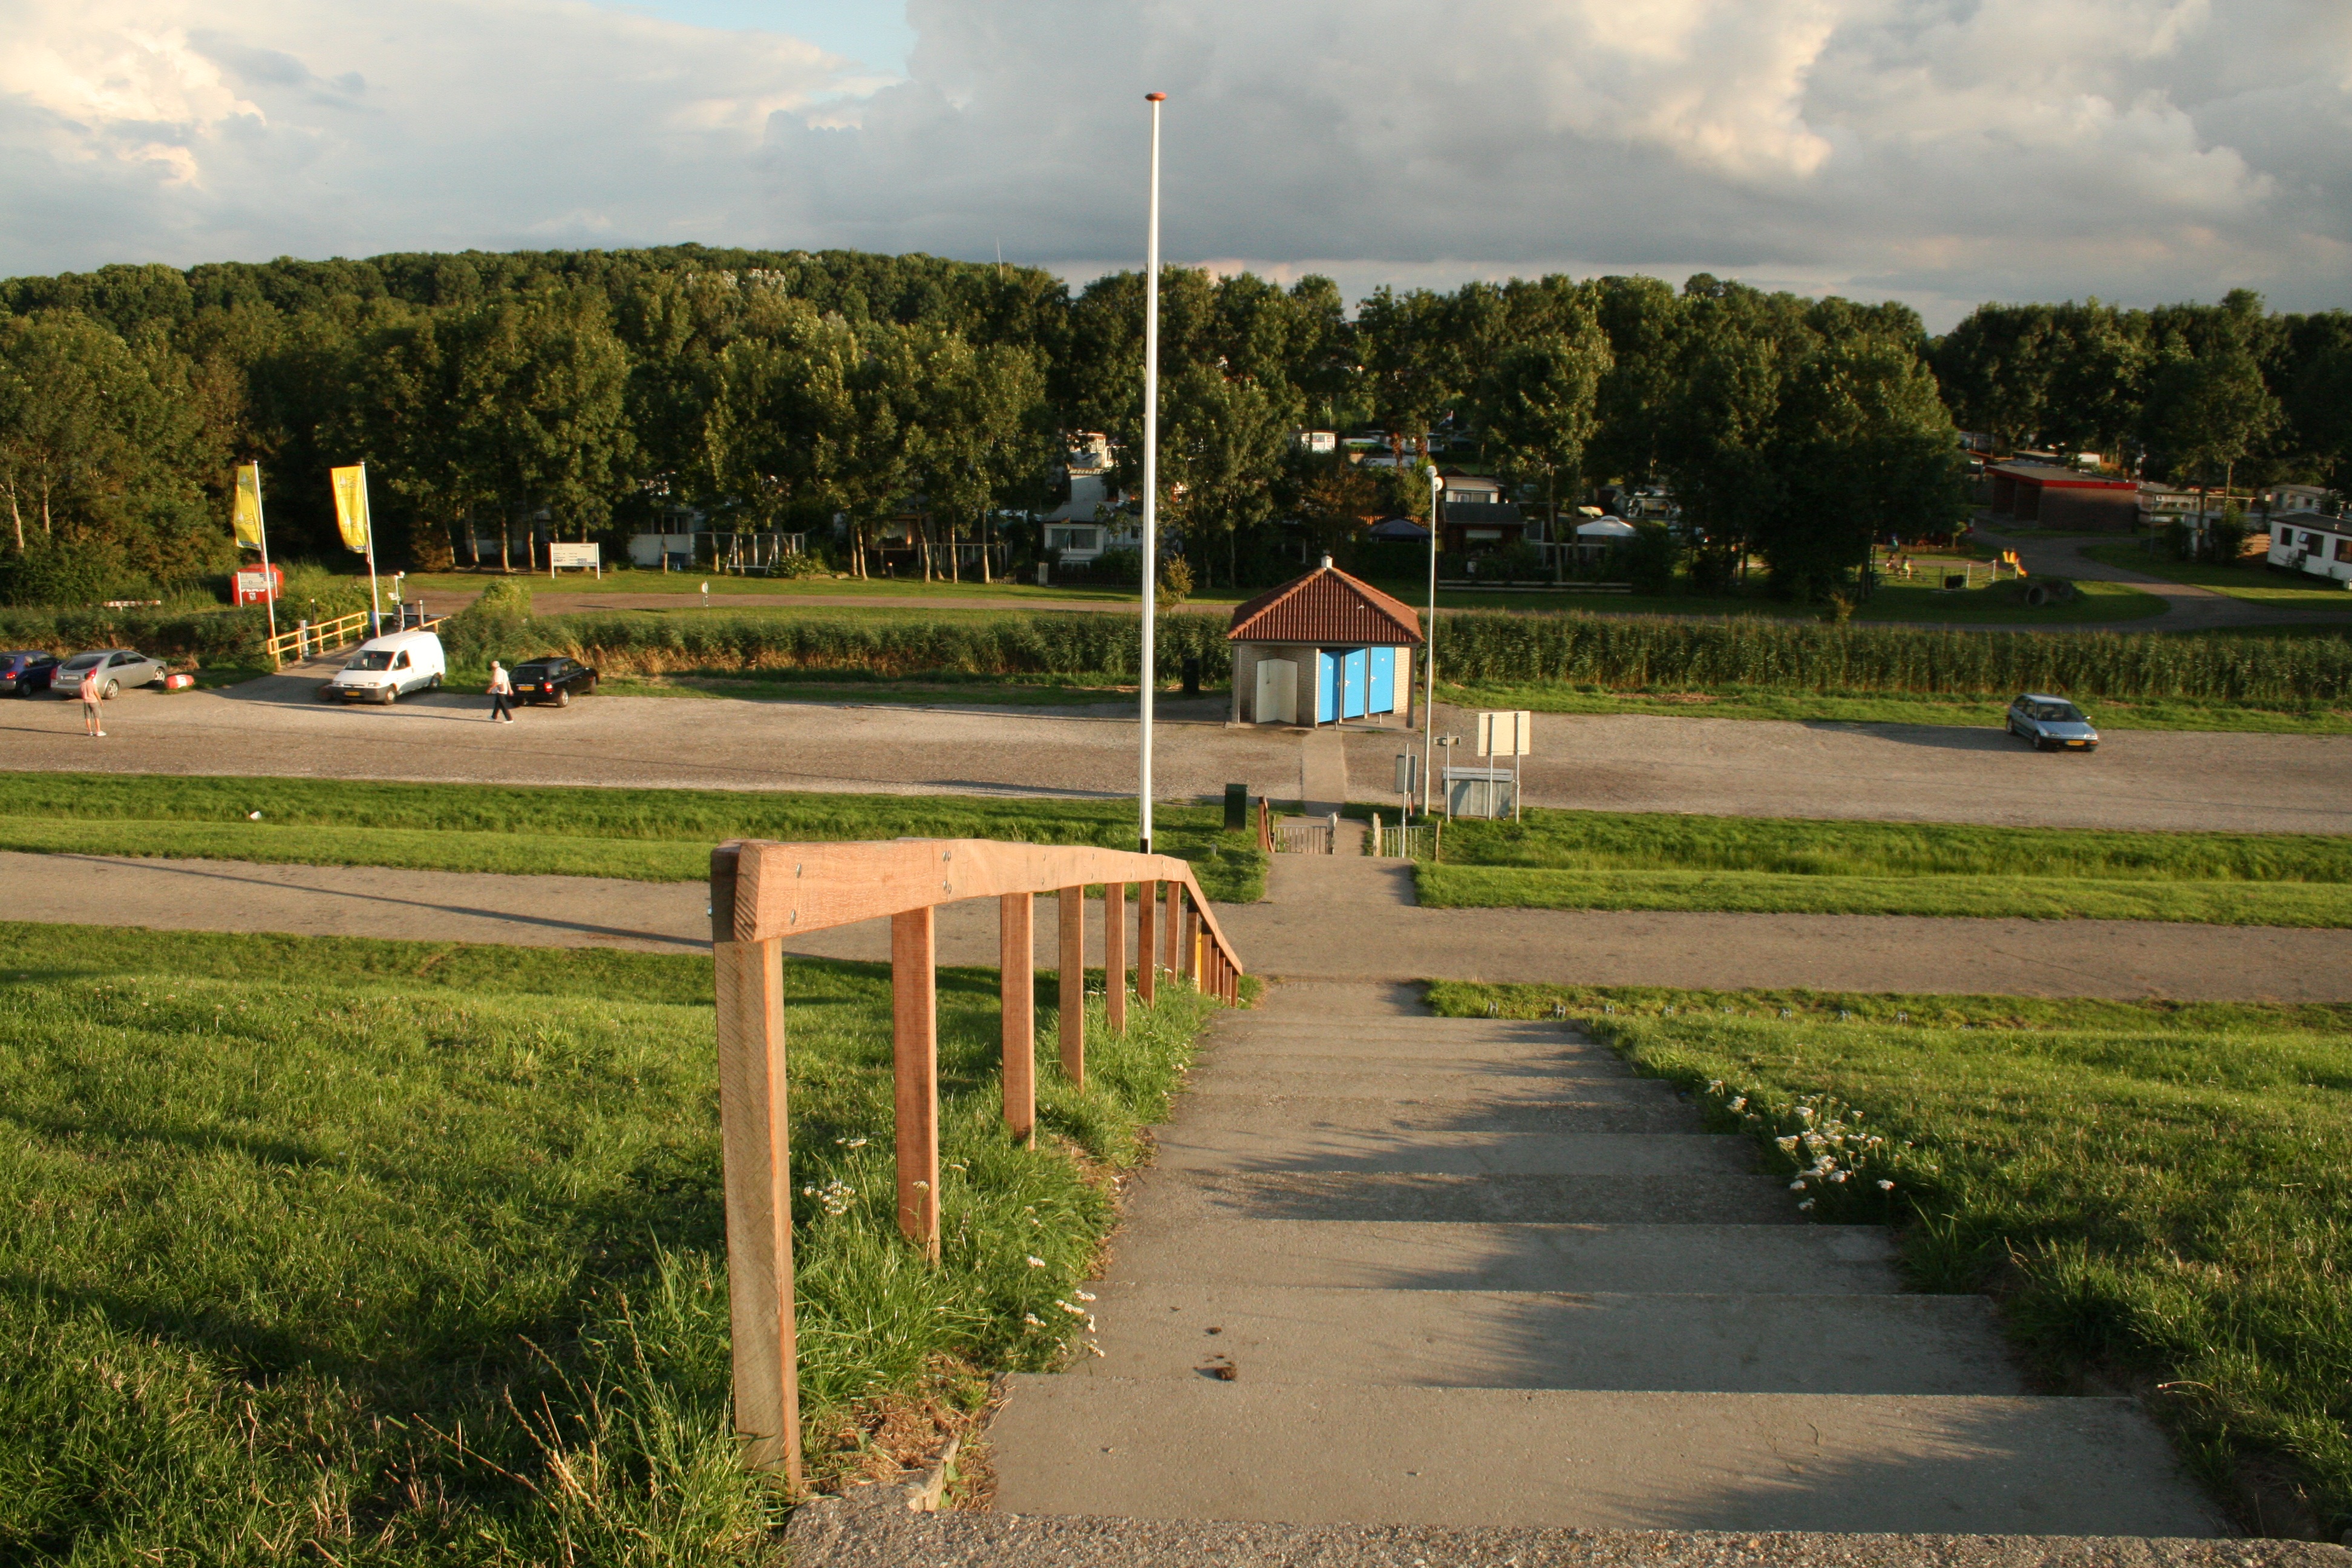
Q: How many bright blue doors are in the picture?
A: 3